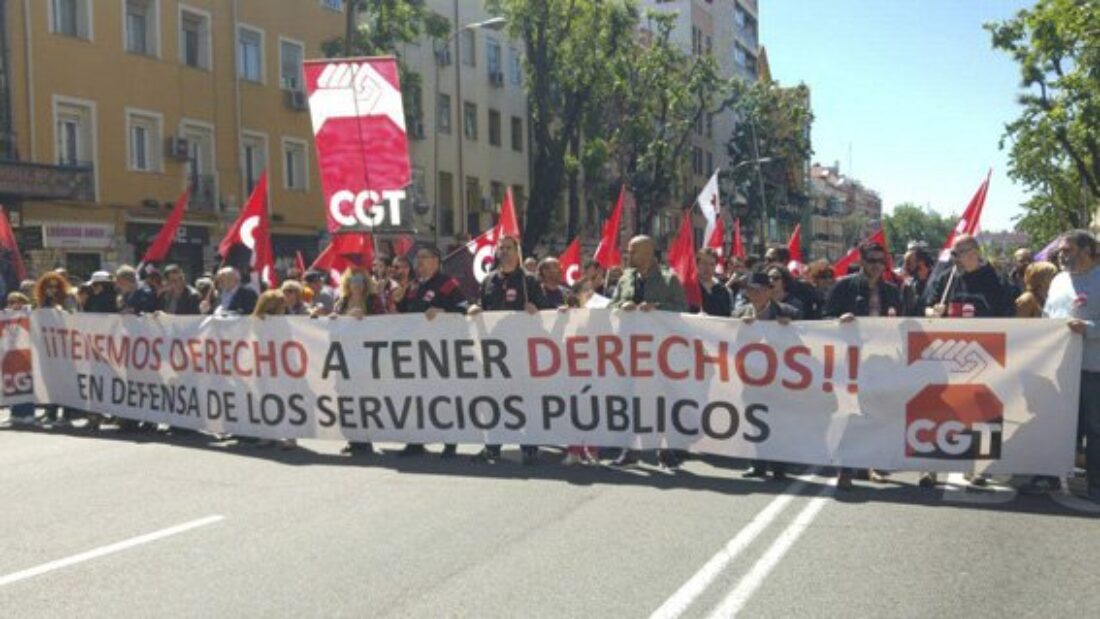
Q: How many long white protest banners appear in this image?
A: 1